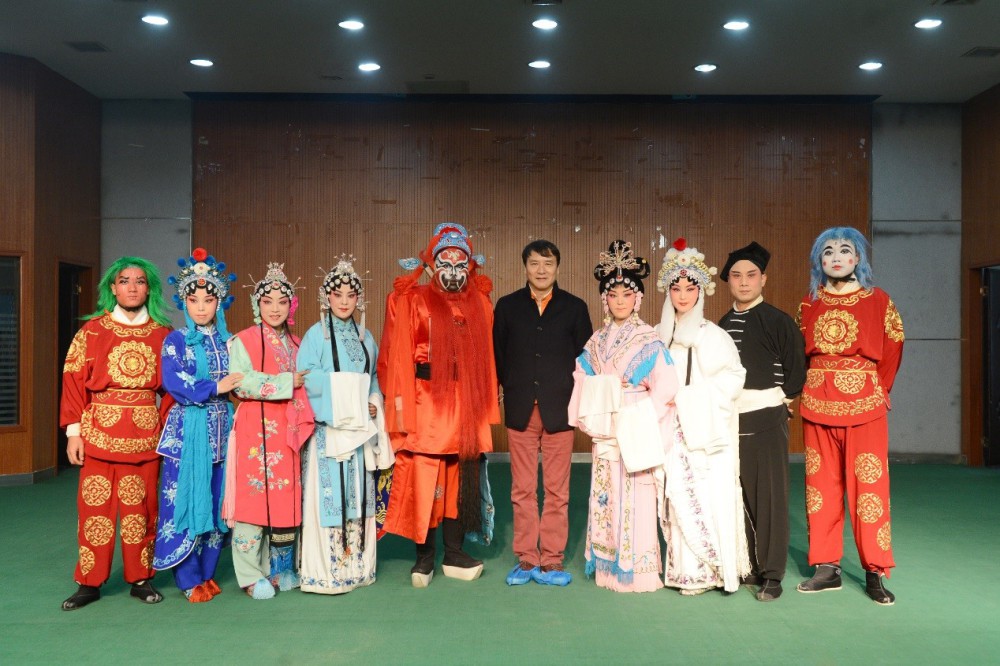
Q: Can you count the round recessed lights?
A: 10